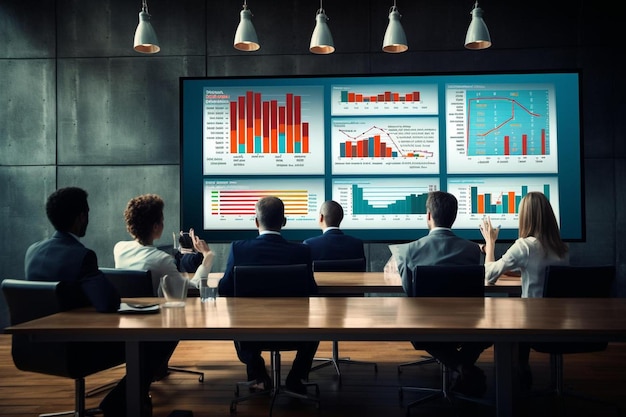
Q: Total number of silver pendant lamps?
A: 5